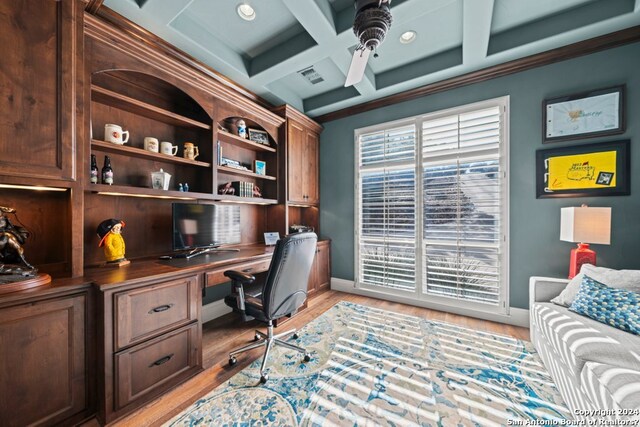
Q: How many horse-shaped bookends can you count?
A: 2